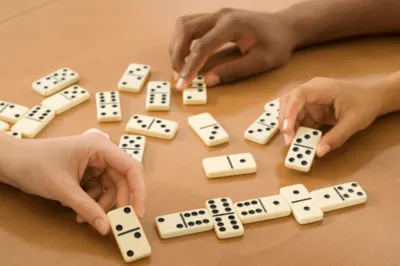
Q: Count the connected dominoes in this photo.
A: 5